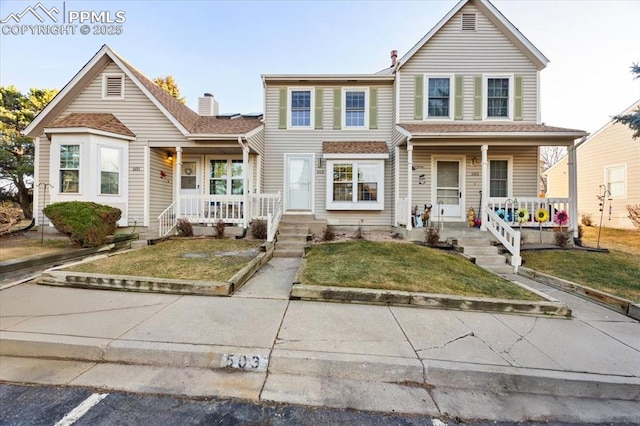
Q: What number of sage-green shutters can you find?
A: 8